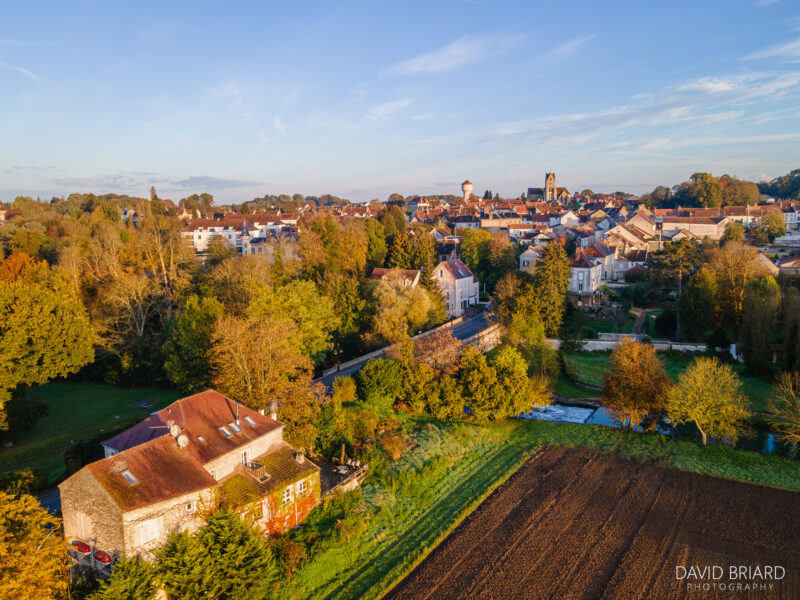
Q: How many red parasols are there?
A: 2